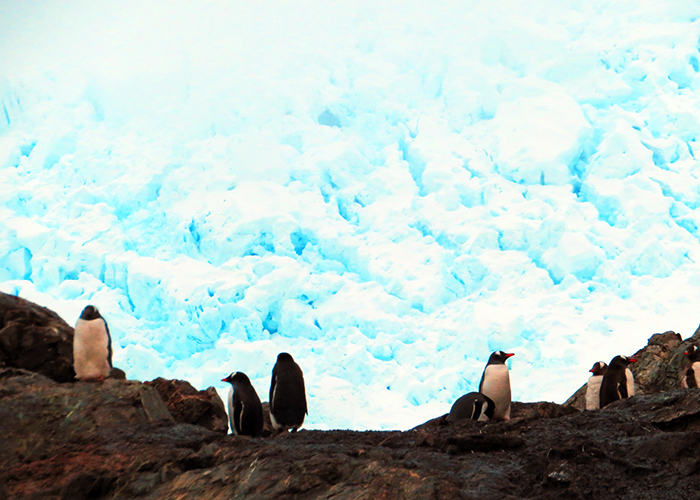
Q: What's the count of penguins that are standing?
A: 7